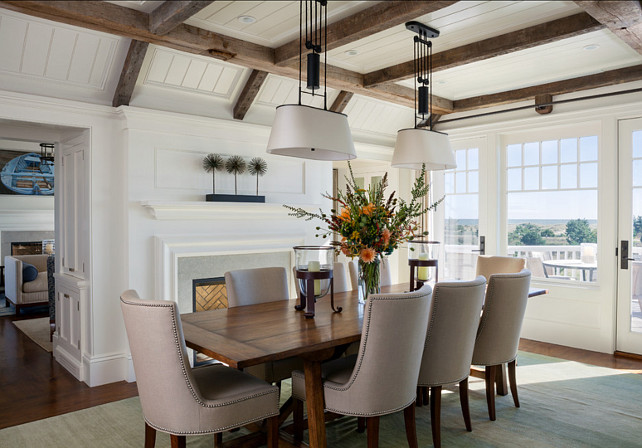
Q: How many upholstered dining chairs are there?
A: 8